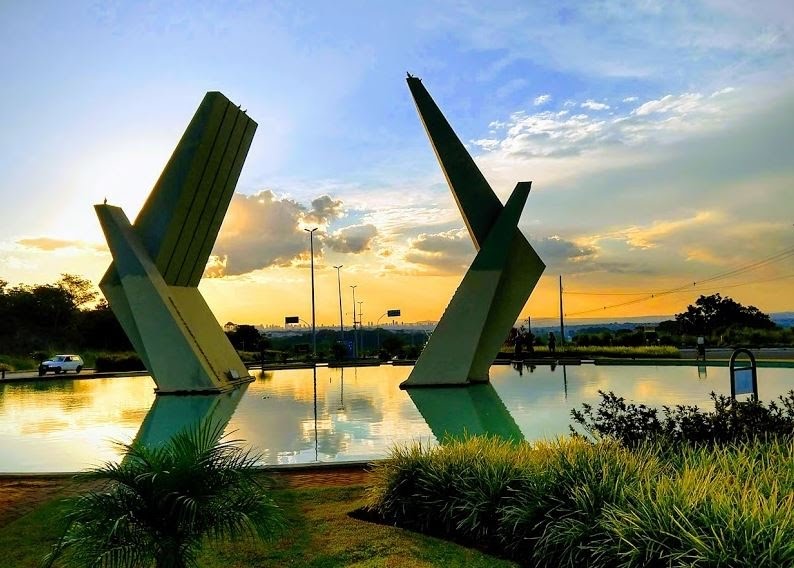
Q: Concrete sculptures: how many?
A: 2